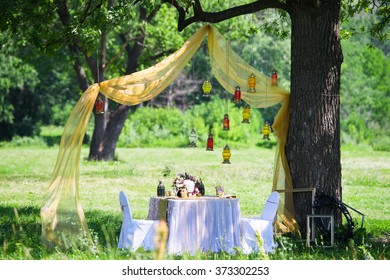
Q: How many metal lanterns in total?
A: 11